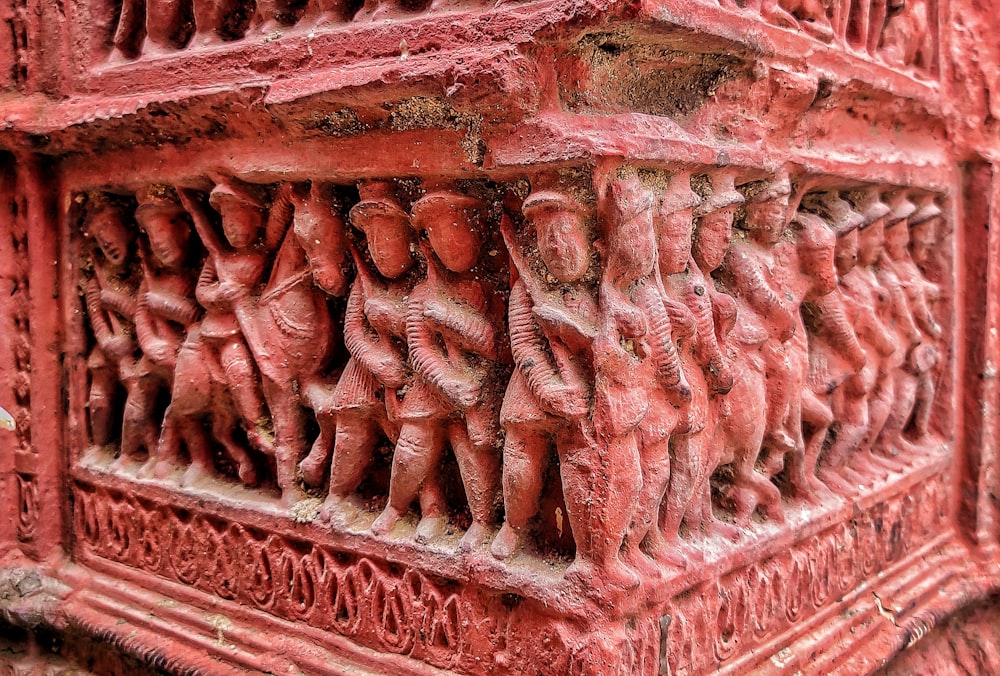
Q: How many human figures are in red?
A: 14